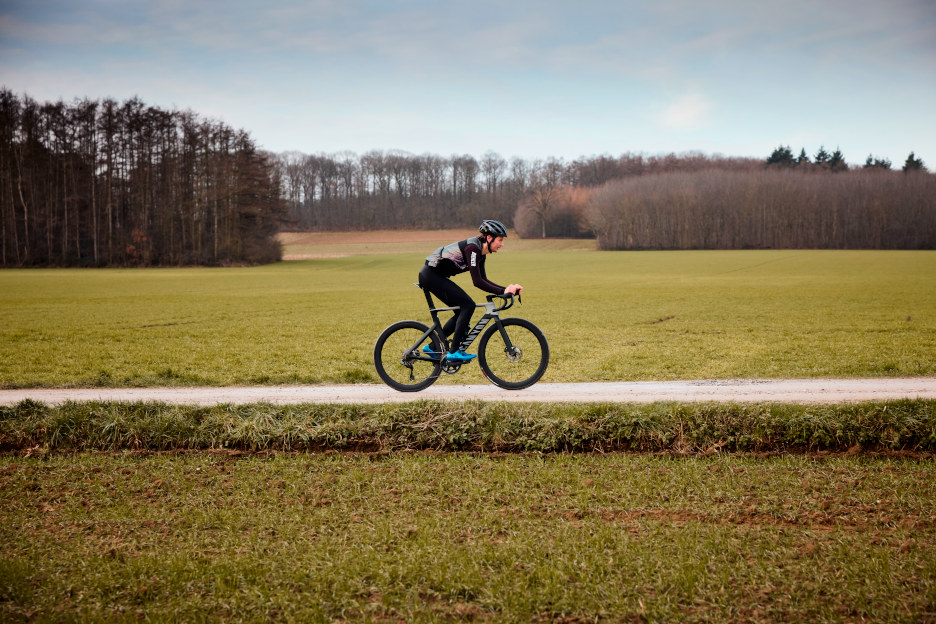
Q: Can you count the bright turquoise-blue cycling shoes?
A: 2